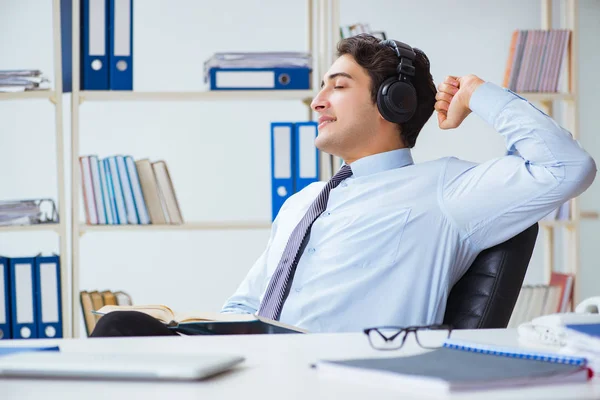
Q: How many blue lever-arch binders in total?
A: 8